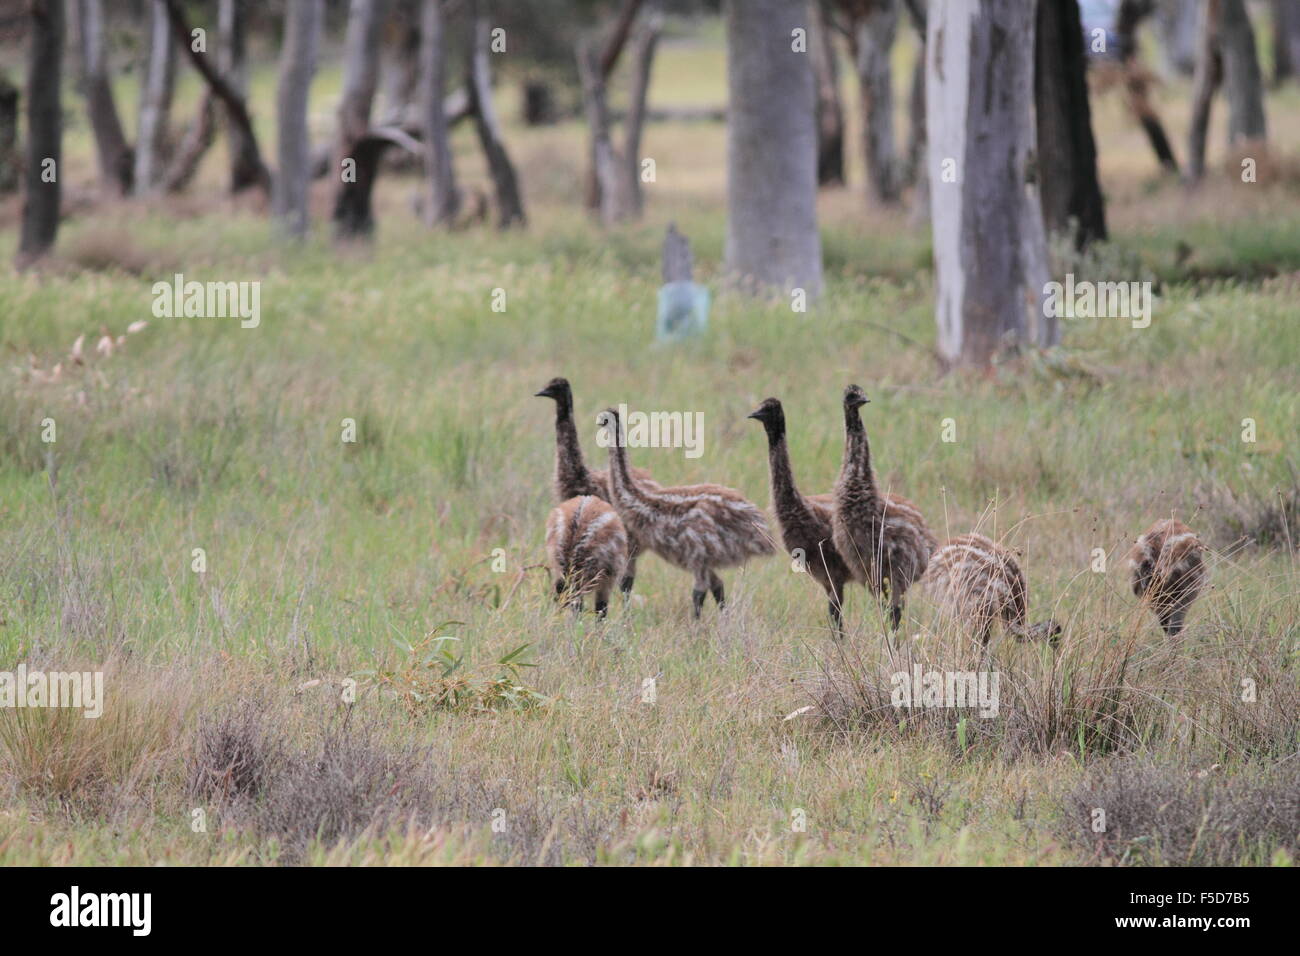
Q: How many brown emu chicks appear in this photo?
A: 7